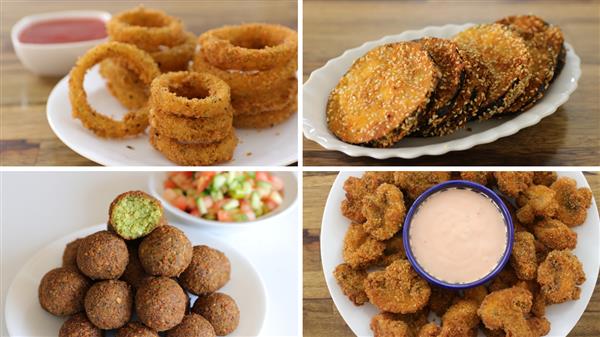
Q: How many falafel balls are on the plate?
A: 13